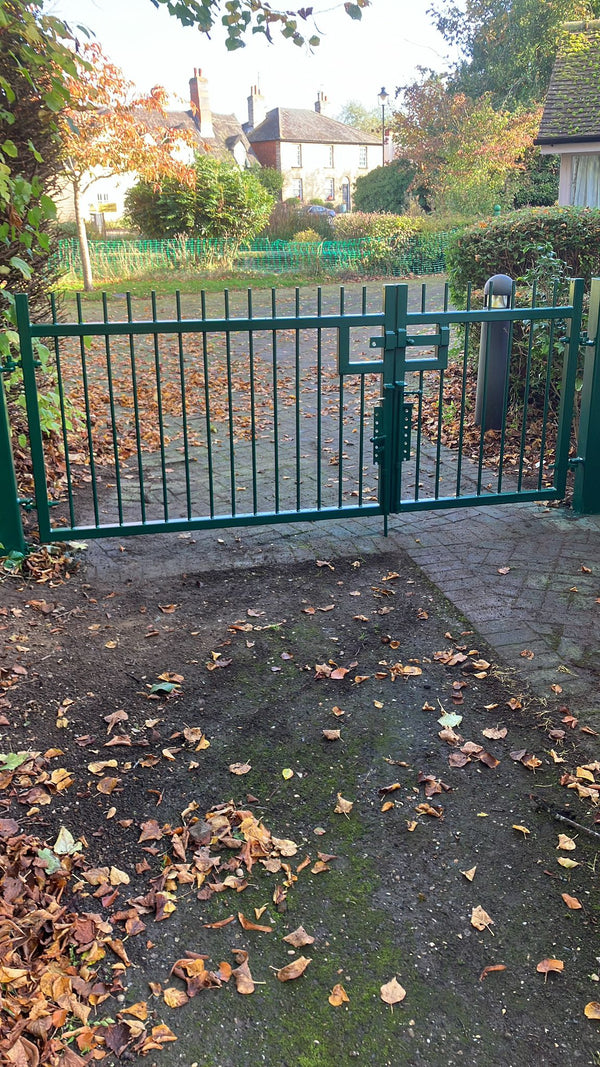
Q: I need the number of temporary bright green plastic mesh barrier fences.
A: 1